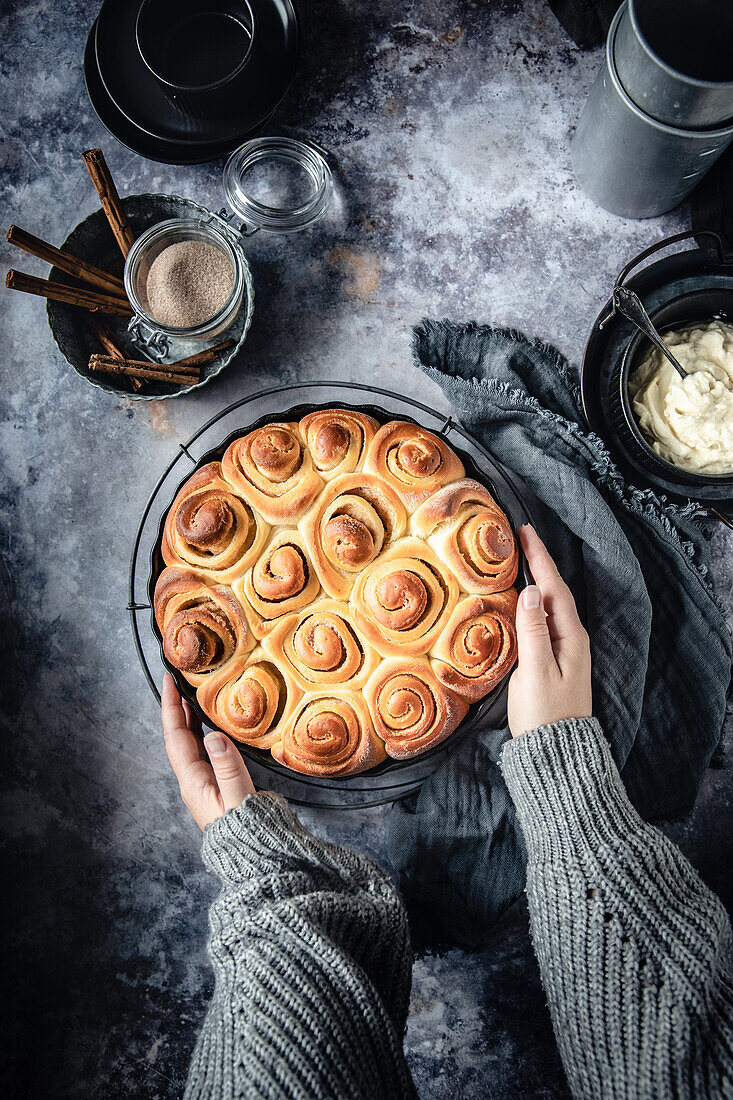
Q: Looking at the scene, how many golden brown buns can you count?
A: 14